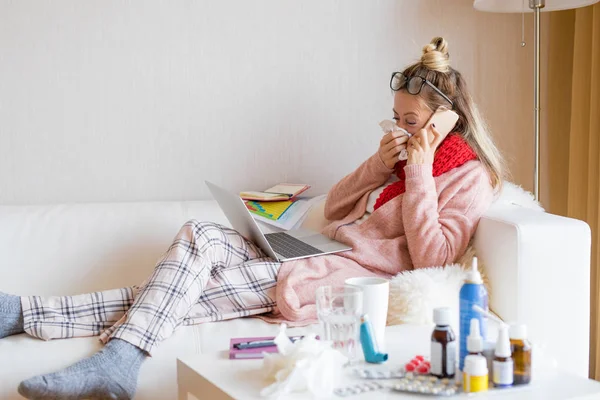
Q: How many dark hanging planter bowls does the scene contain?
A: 0